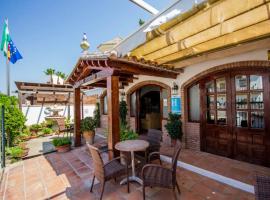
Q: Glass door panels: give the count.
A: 12